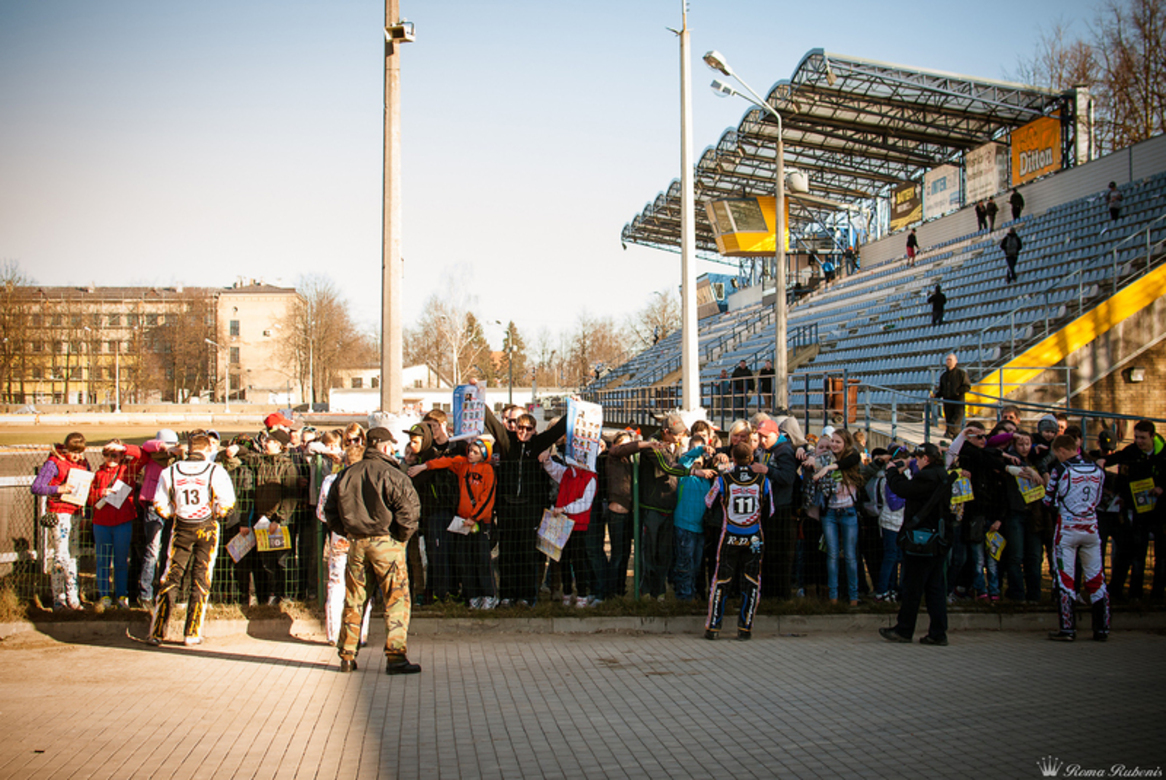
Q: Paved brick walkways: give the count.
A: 1